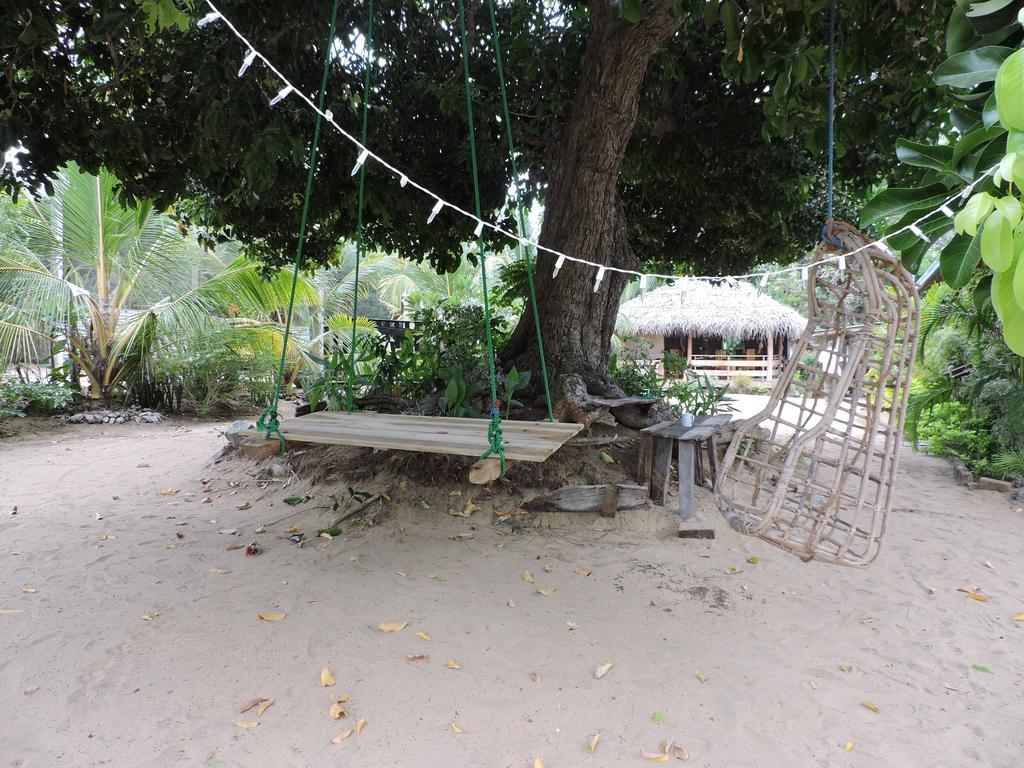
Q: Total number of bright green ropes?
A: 4